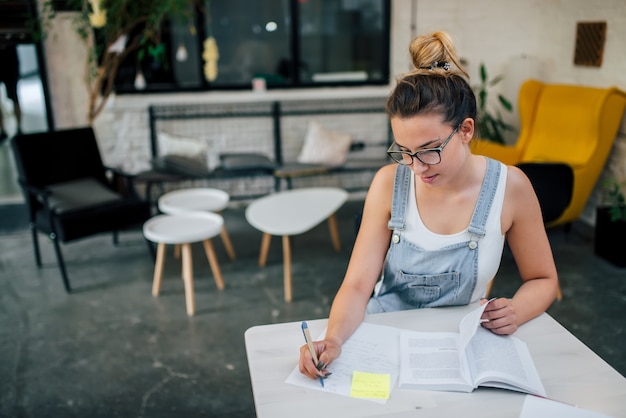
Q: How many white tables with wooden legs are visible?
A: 3